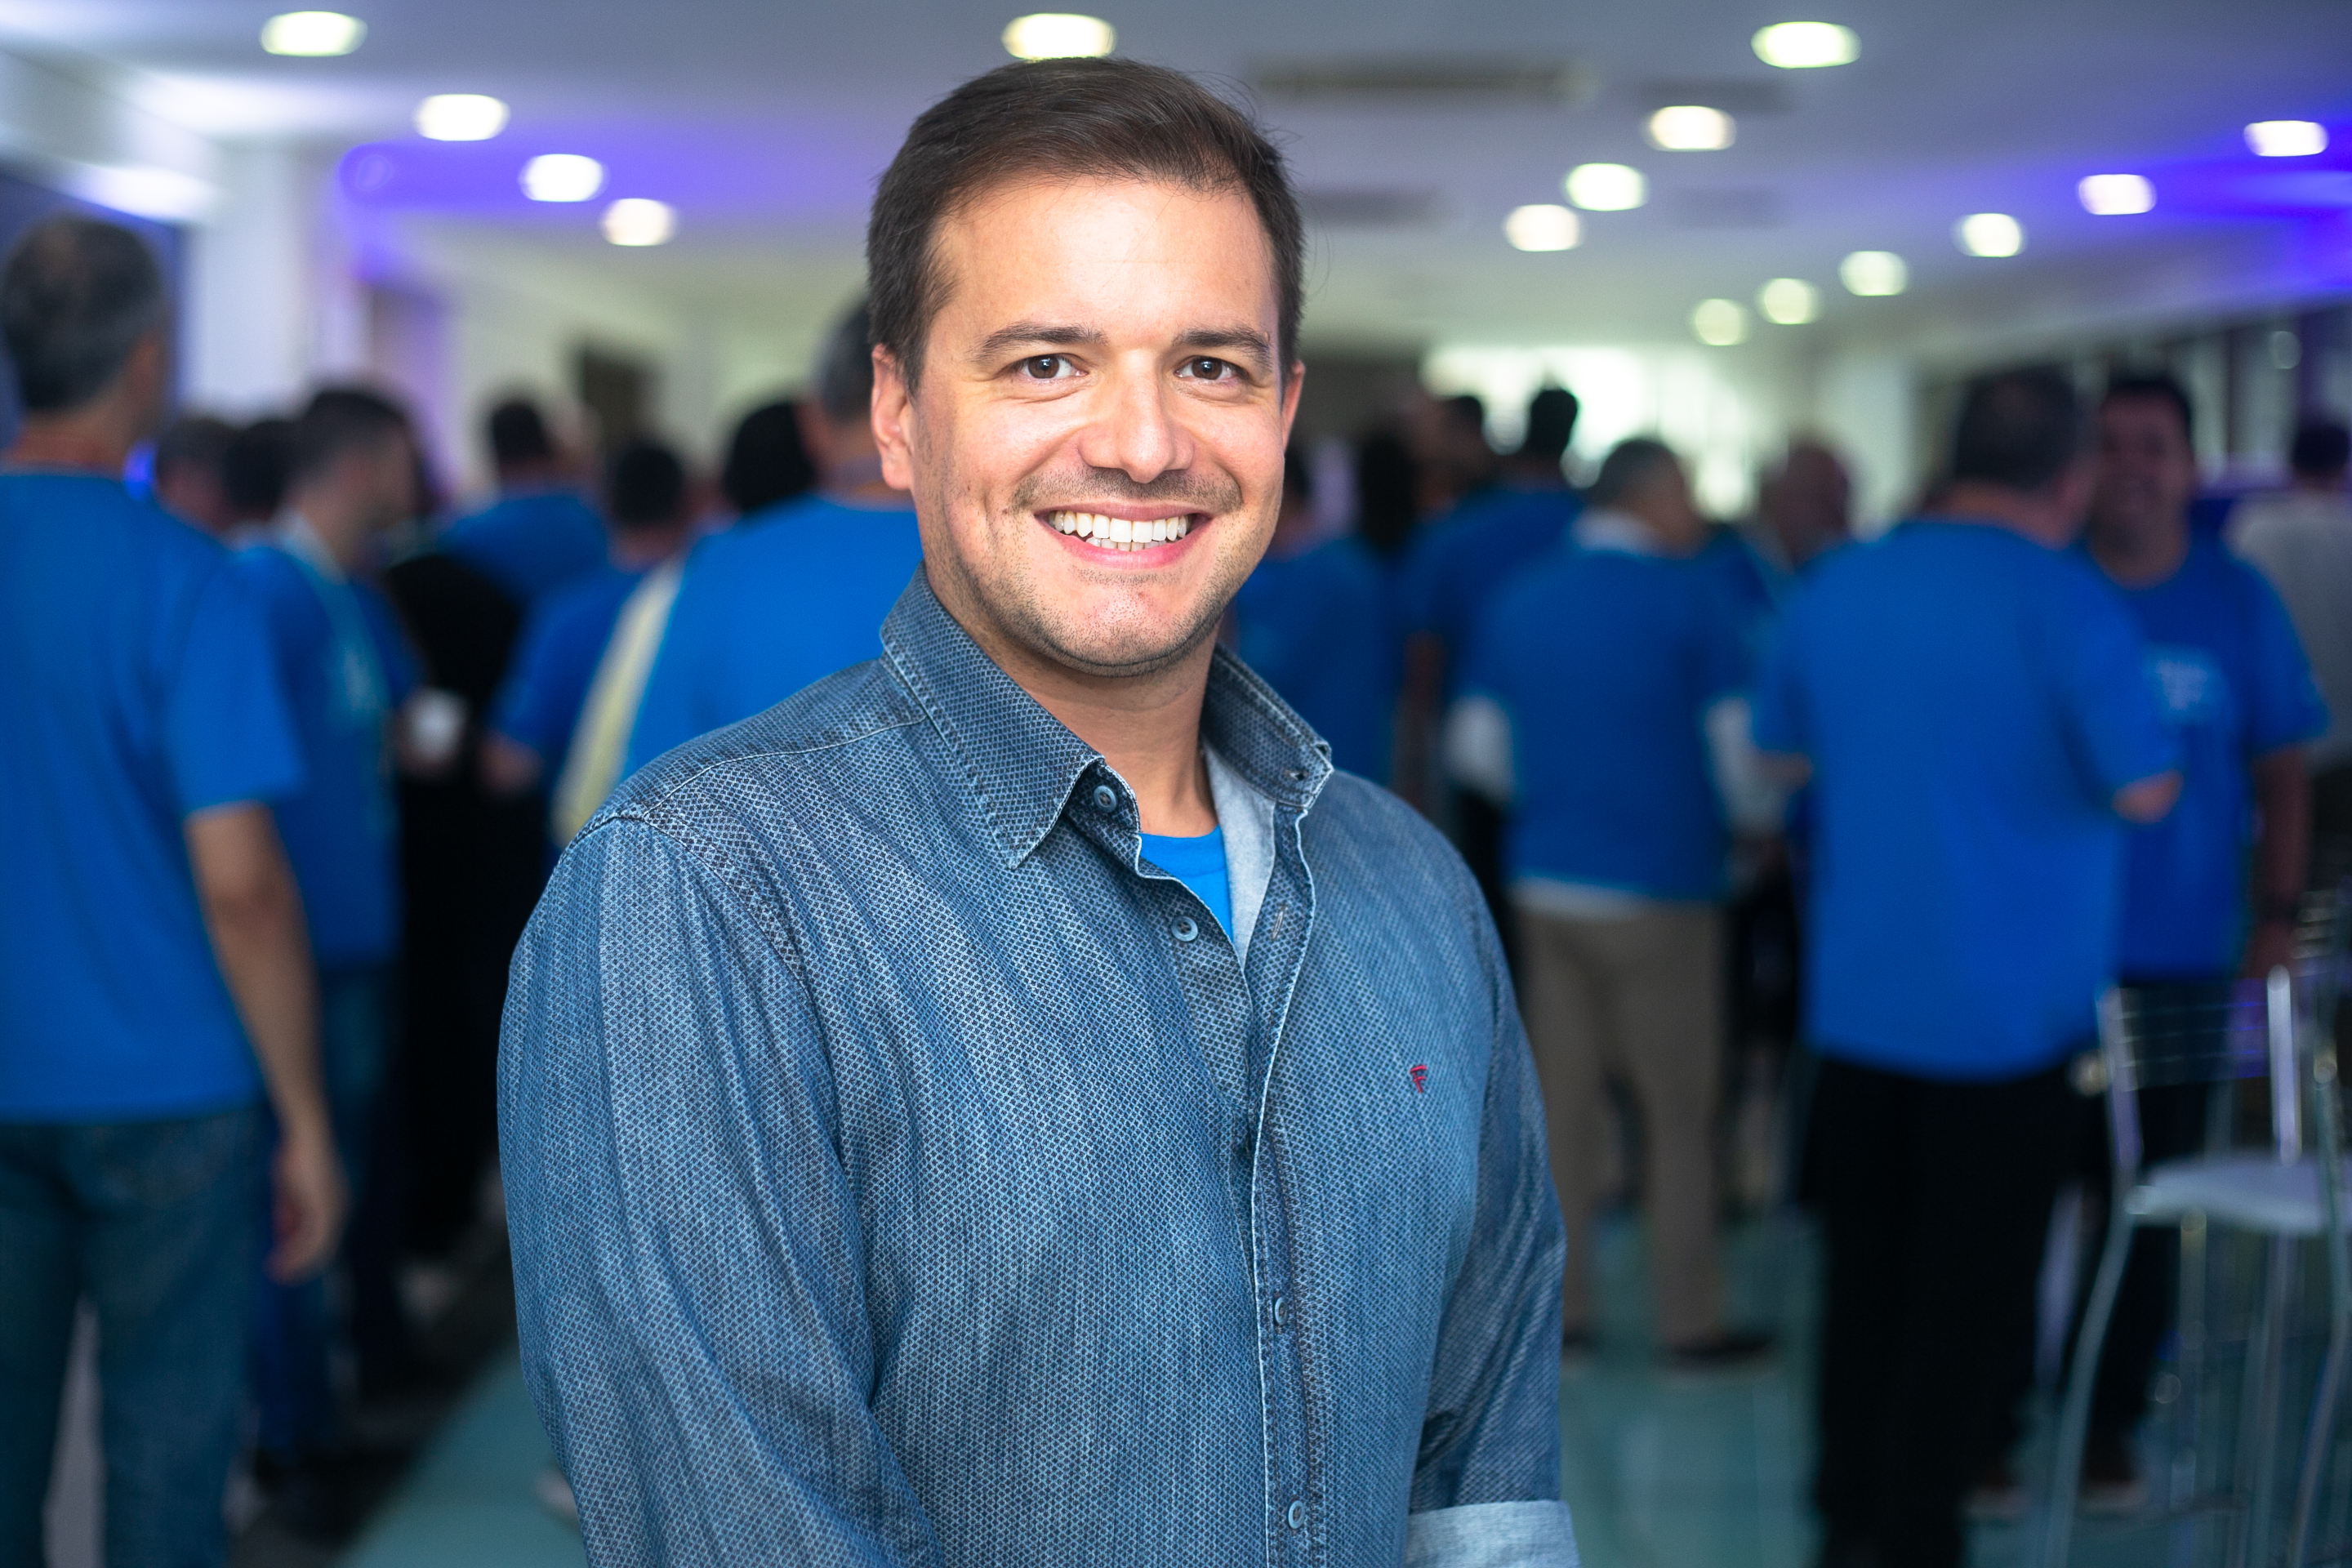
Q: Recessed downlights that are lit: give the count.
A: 15